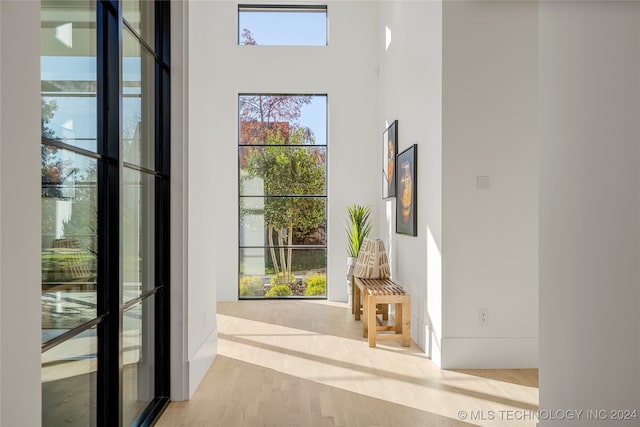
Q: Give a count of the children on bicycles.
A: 0